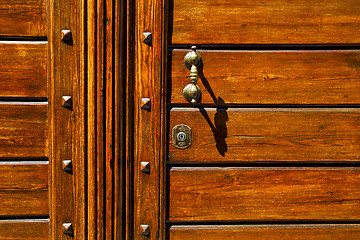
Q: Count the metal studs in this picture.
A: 8